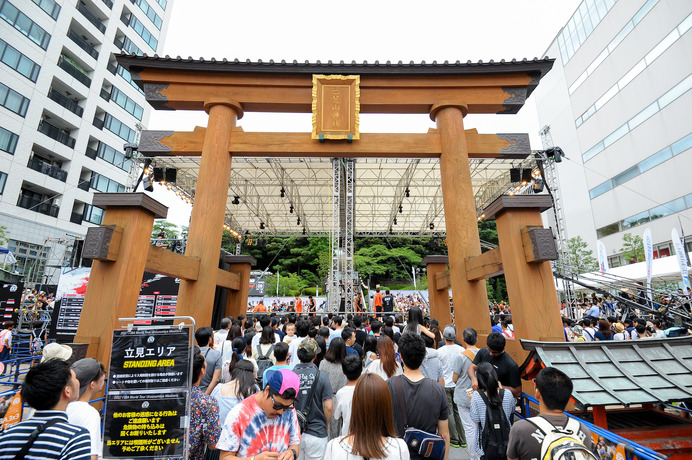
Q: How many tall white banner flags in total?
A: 3